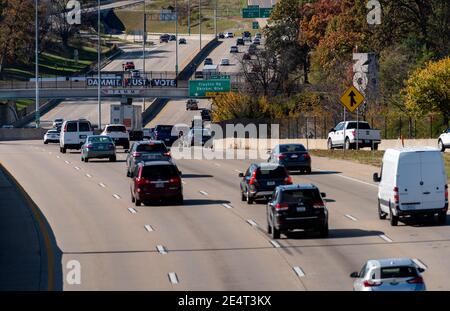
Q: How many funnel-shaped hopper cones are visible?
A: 0